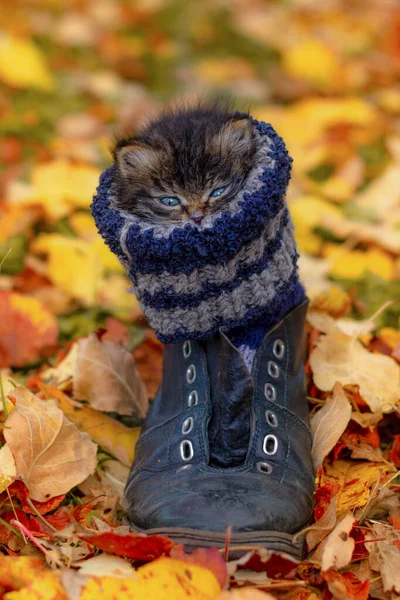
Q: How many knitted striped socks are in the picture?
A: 1